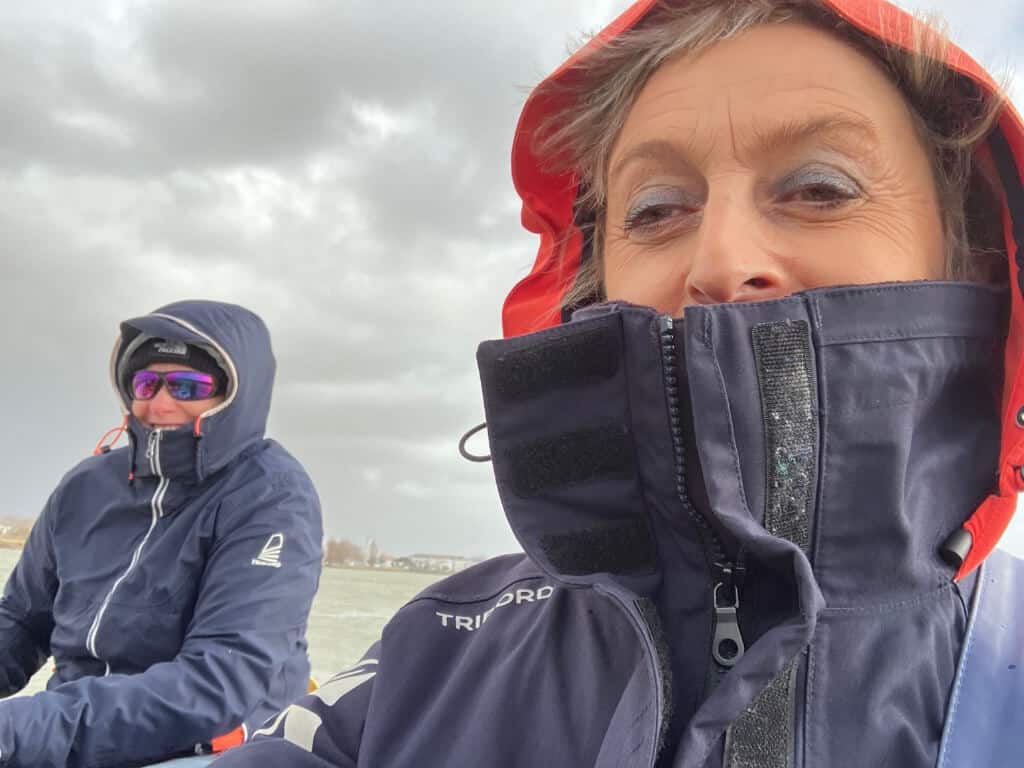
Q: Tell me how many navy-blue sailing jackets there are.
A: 2